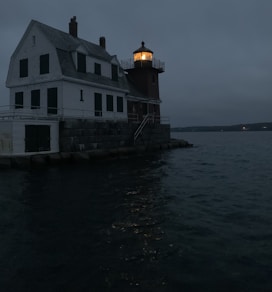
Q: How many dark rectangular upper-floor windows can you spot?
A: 5